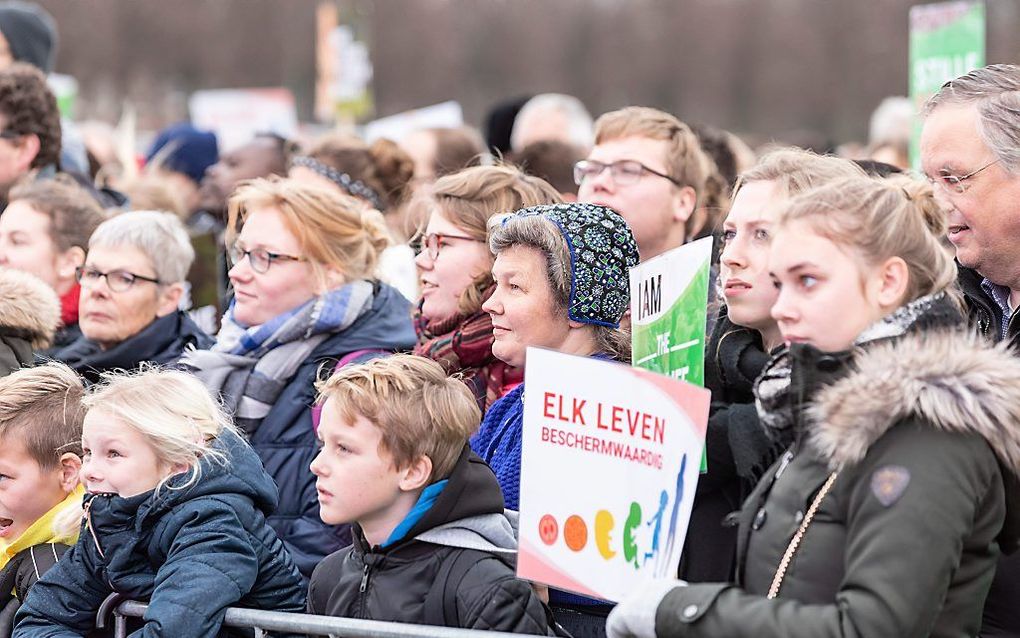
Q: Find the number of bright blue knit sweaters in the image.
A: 1